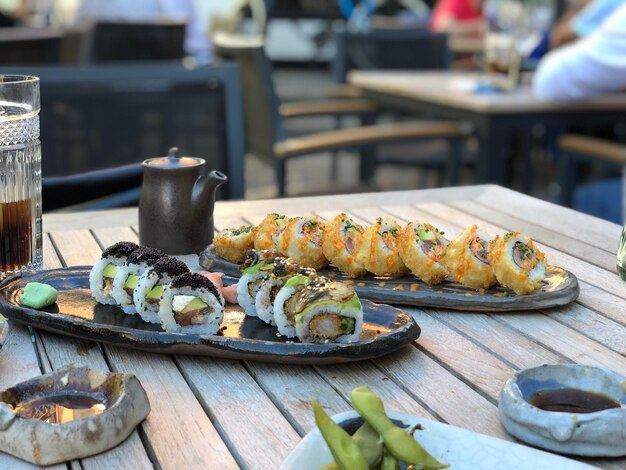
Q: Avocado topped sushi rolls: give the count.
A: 4